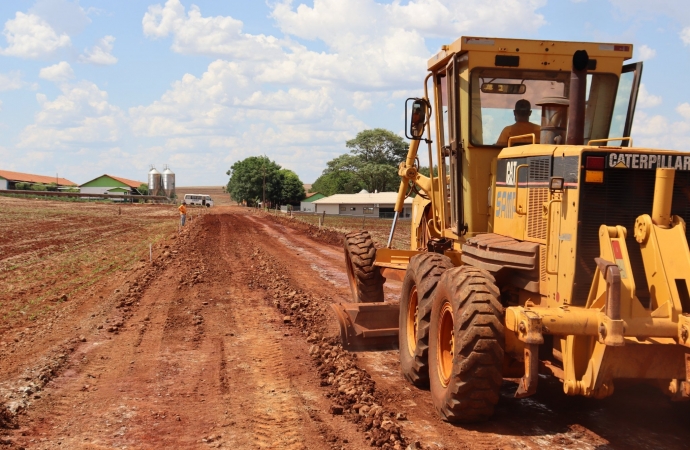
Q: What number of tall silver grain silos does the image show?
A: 2